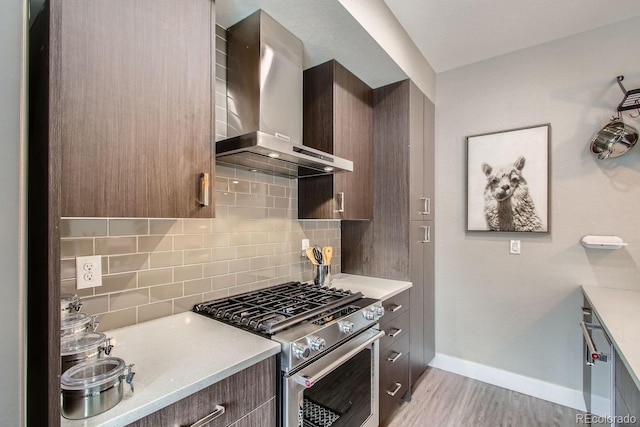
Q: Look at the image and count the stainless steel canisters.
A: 4